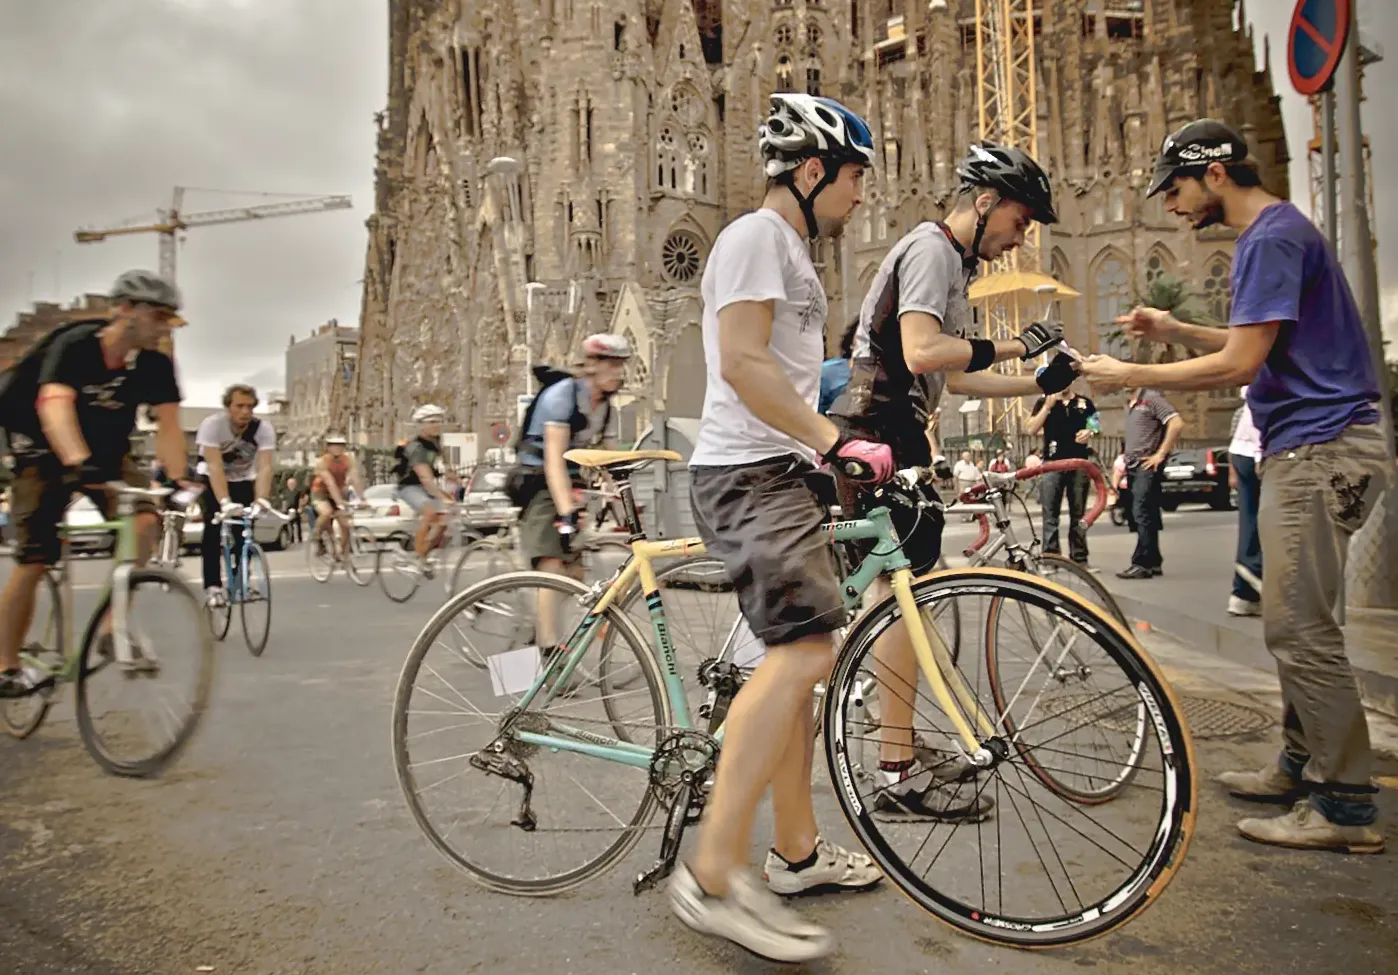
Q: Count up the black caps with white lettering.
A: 1